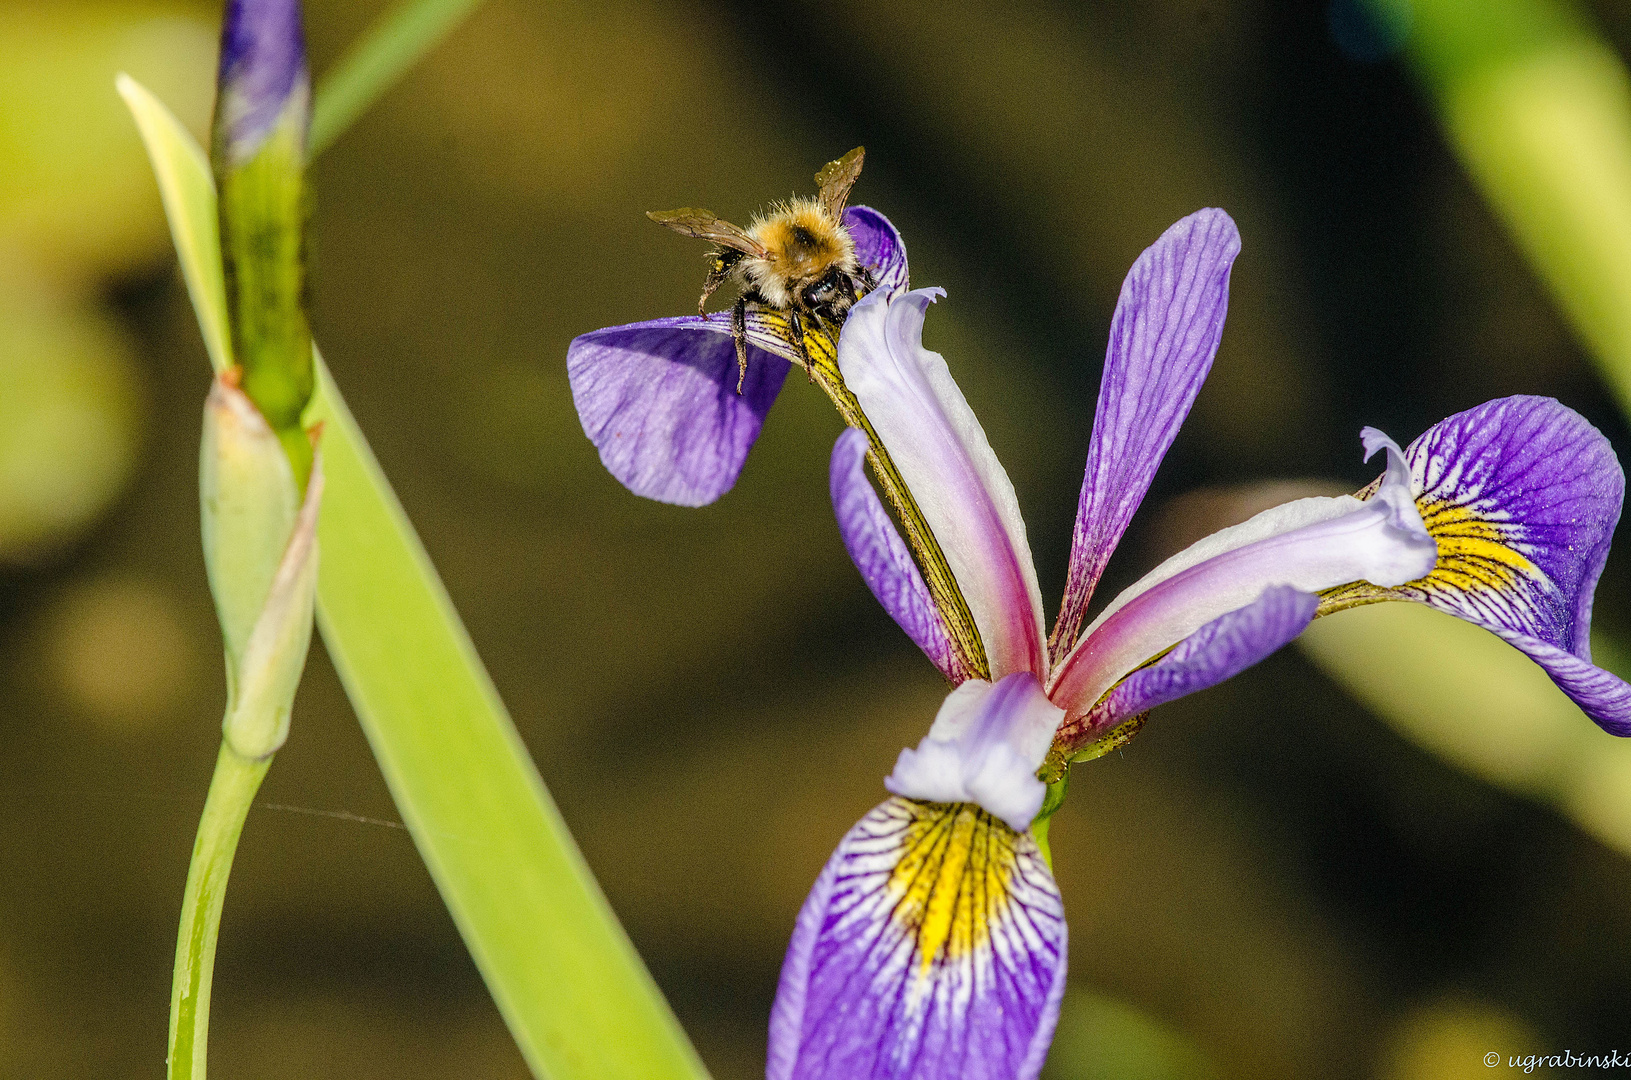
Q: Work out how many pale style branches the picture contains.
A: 3